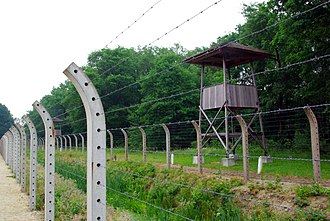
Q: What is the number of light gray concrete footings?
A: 4